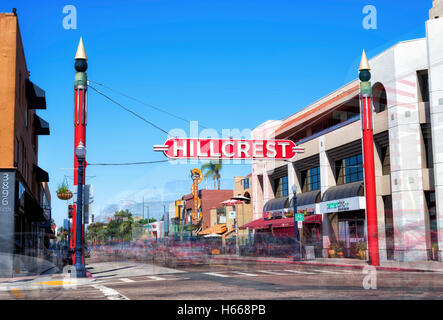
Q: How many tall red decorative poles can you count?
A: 2